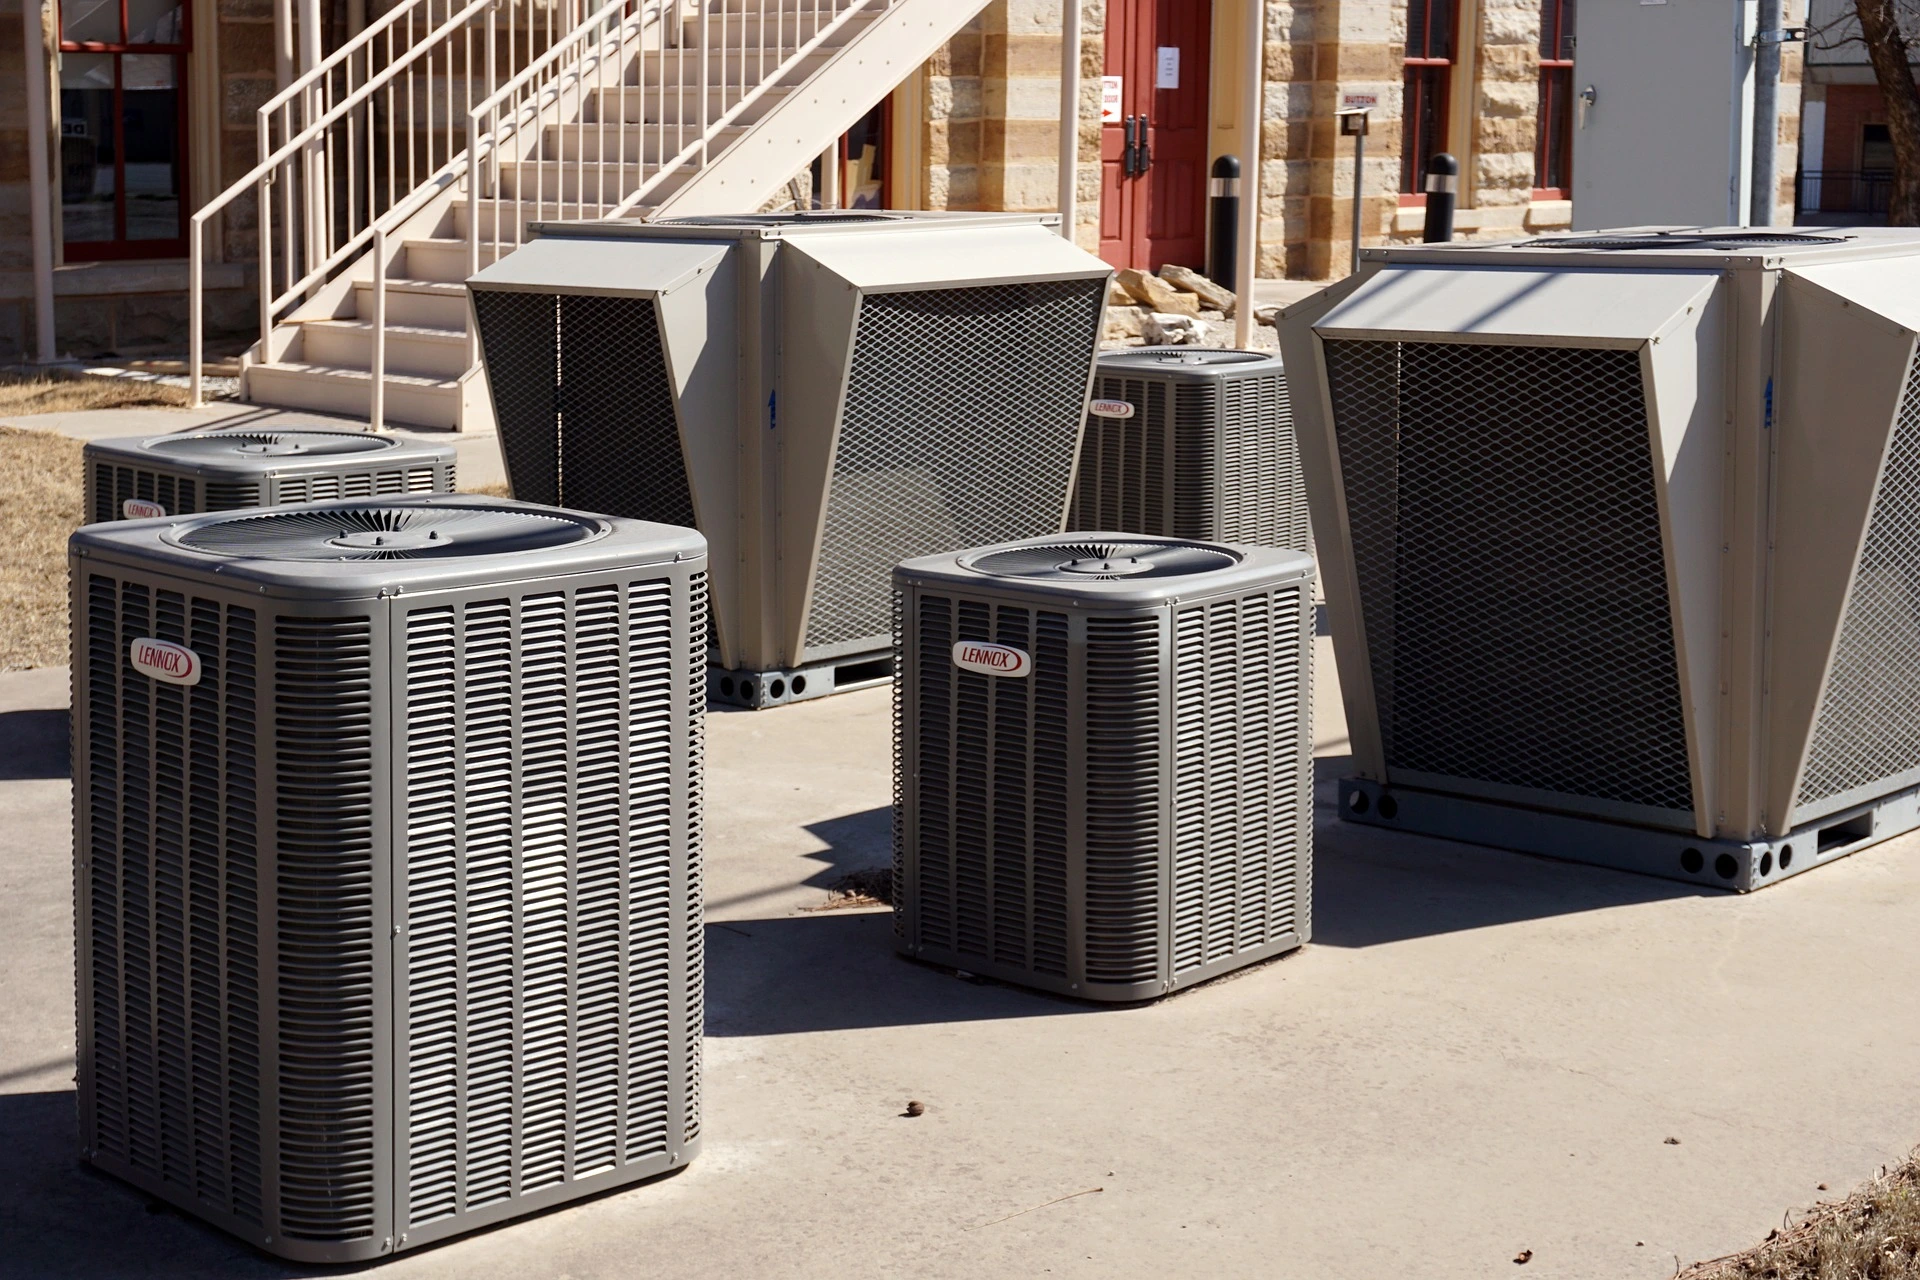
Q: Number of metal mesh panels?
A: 4